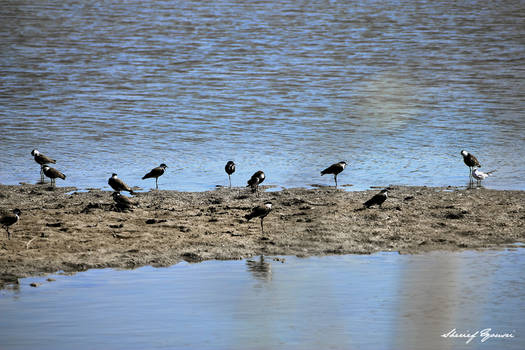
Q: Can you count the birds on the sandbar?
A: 13